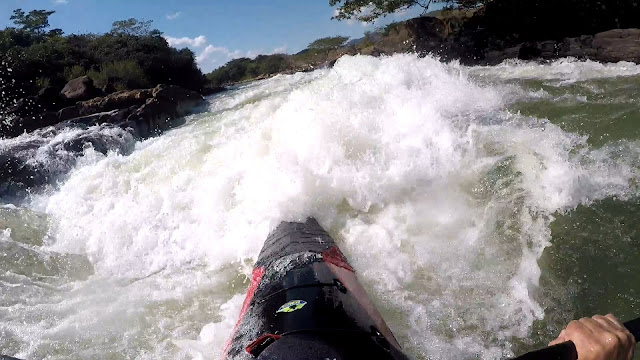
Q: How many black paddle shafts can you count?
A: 1